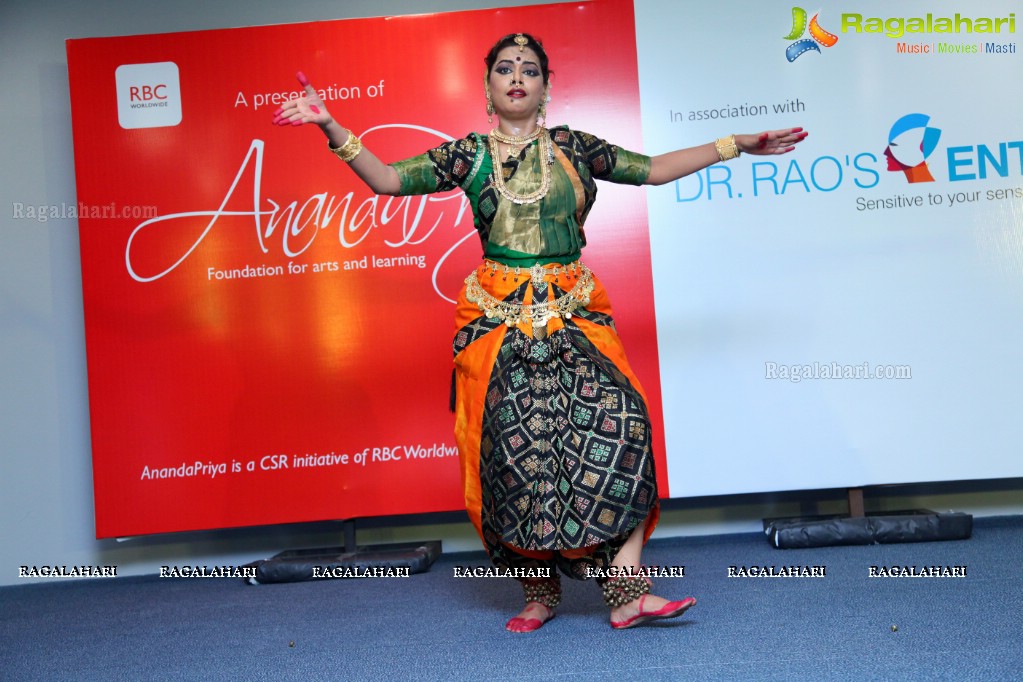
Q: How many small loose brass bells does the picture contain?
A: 2